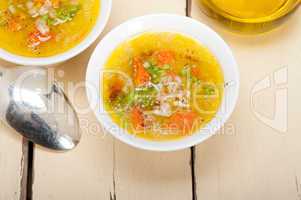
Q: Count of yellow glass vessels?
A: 1